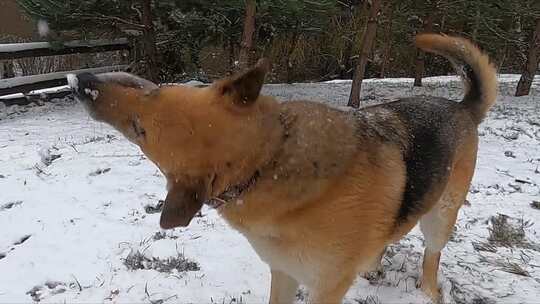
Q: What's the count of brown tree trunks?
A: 5